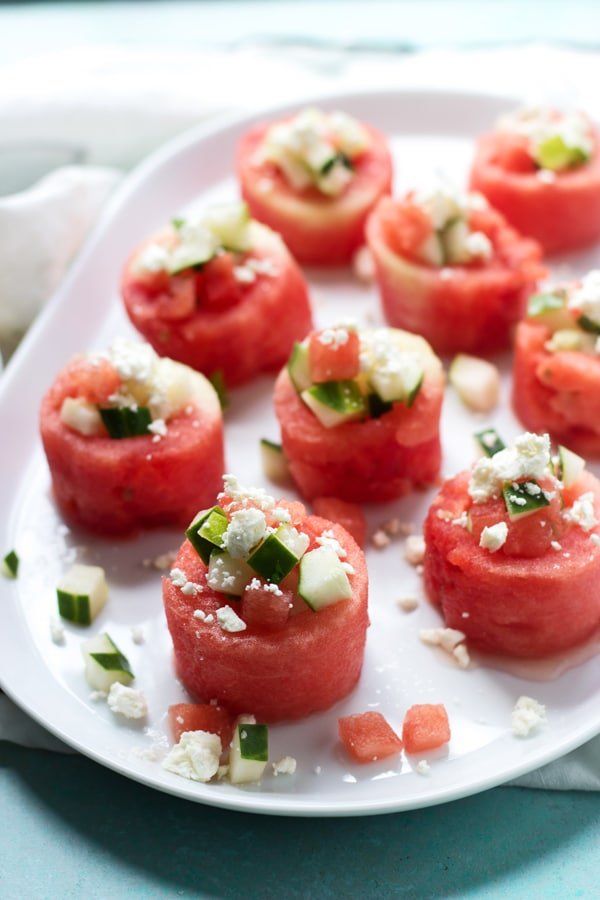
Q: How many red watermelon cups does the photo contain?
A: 9